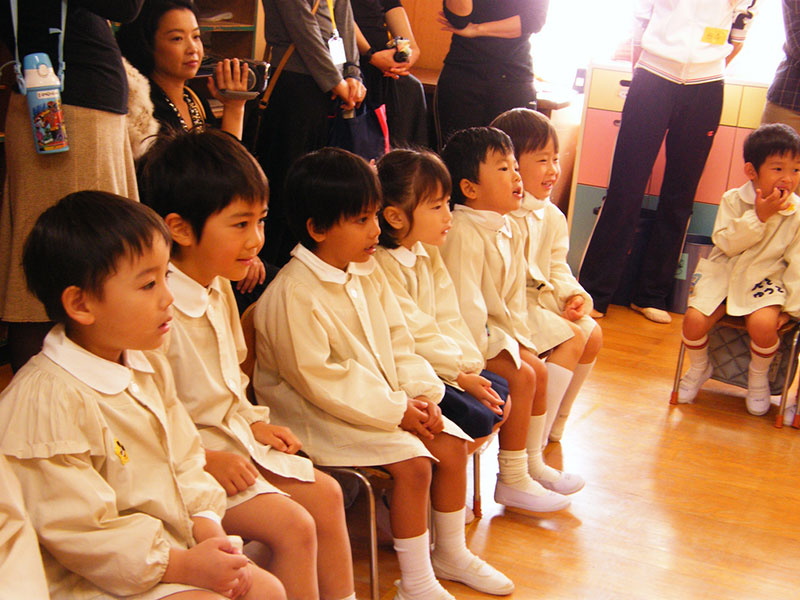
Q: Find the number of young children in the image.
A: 7